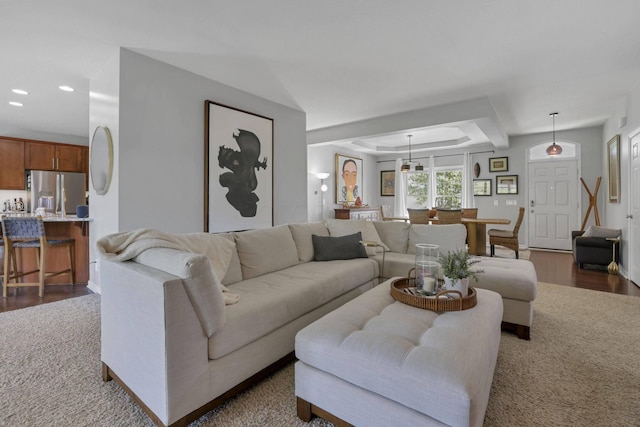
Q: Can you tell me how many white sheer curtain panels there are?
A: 3